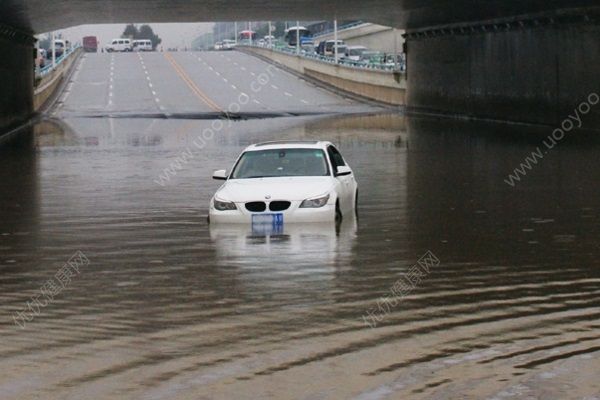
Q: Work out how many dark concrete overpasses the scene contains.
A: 1